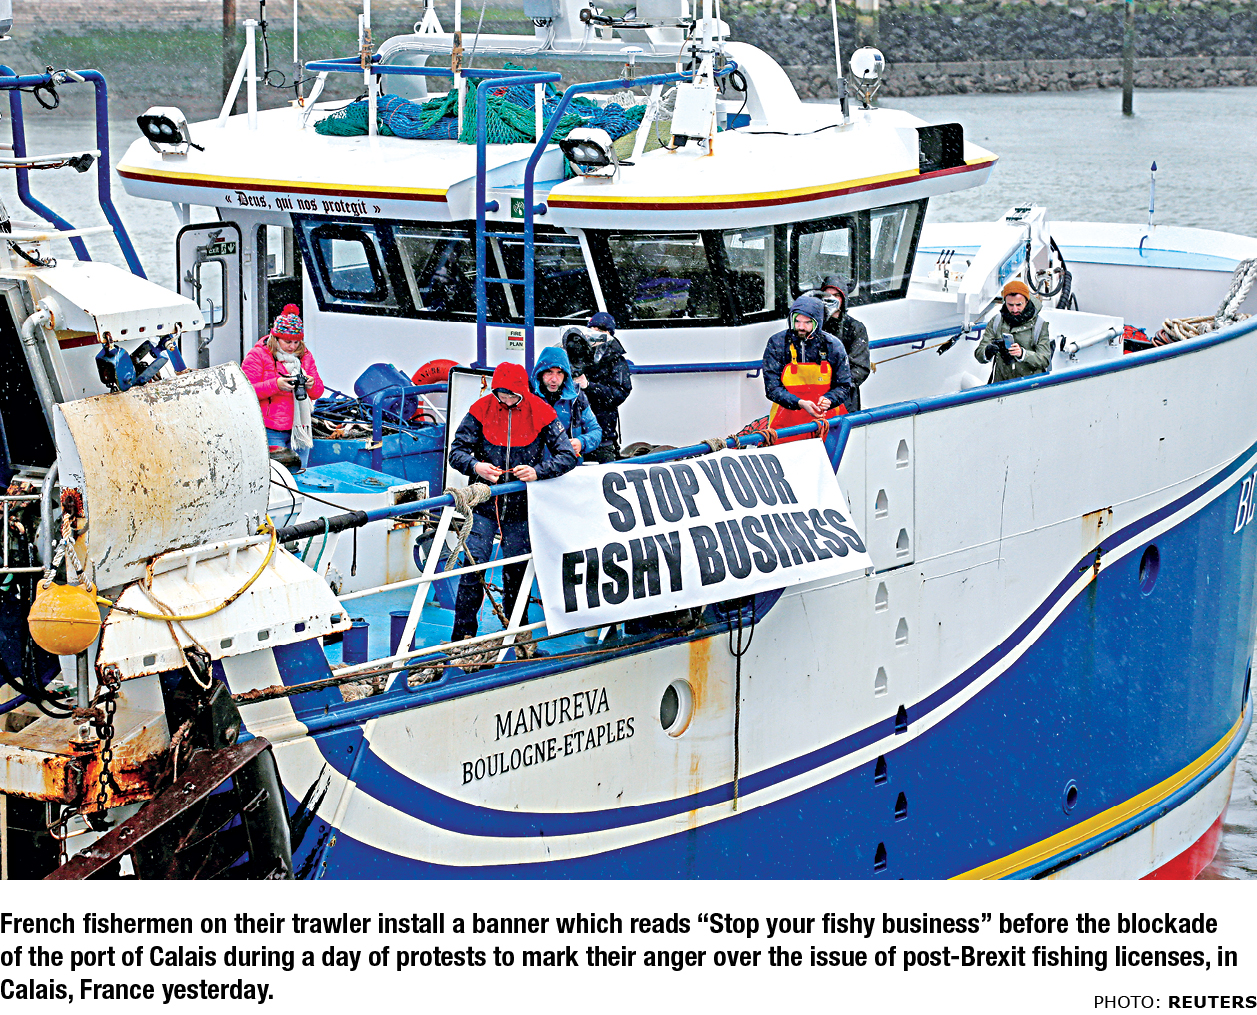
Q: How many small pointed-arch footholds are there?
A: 10